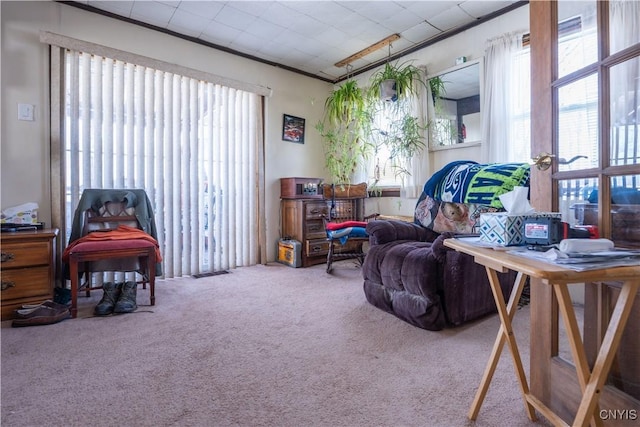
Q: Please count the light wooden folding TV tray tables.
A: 1